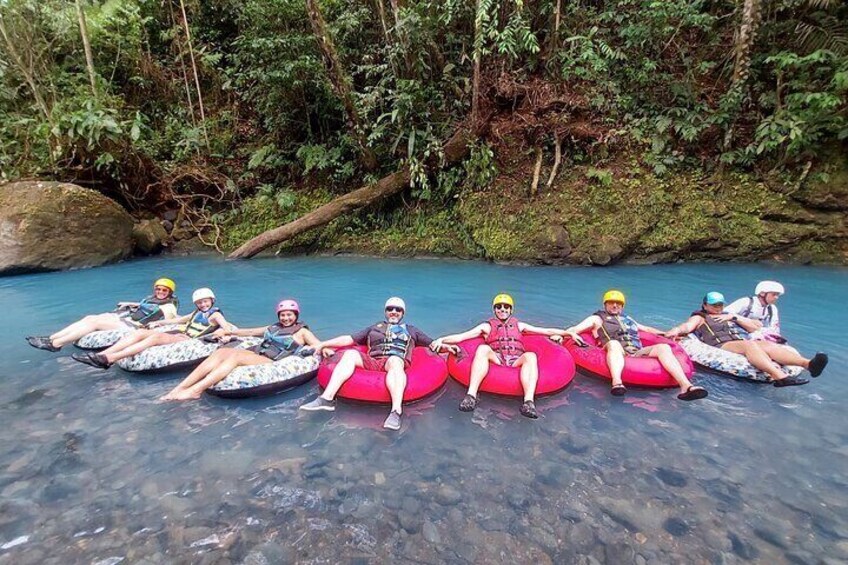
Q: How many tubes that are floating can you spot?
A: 7